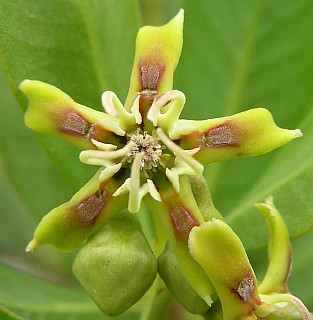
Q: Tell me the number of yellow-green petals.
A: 7